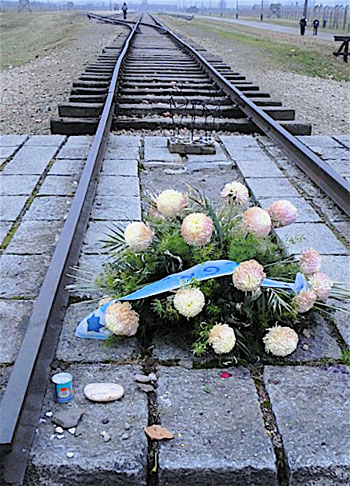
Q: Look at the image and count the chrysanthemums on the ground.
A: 14